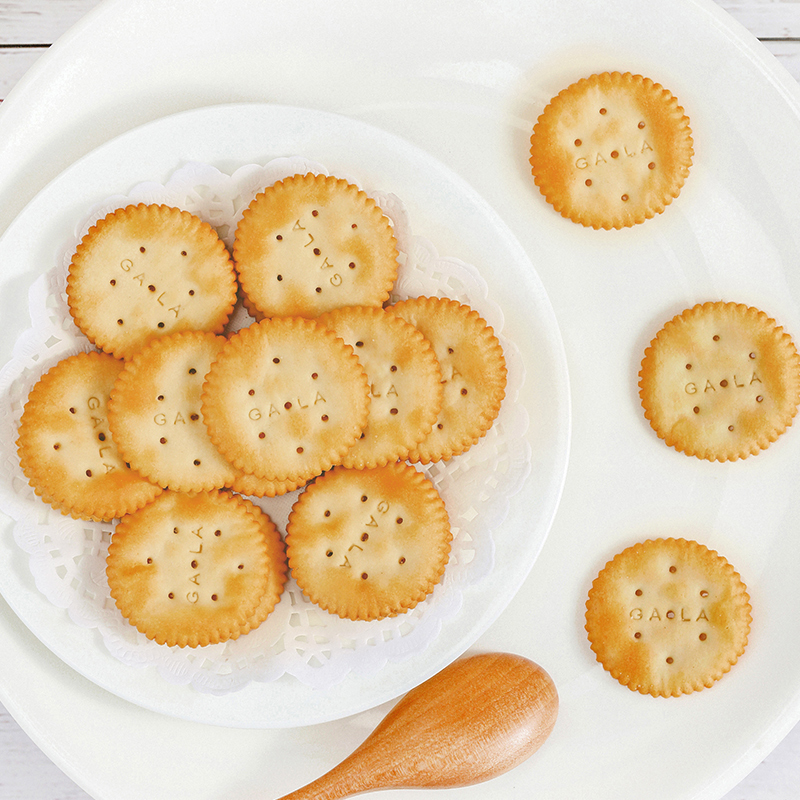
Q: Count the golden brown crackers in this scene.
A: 12